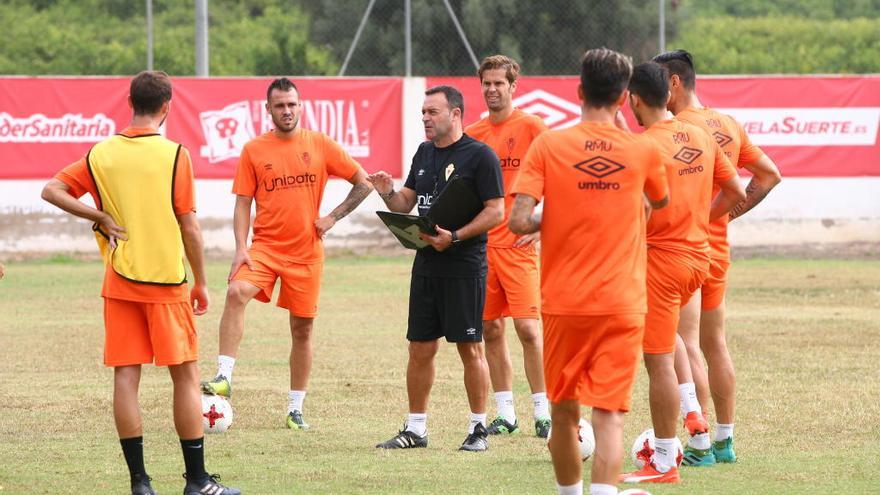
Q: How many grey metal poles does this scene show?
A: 6